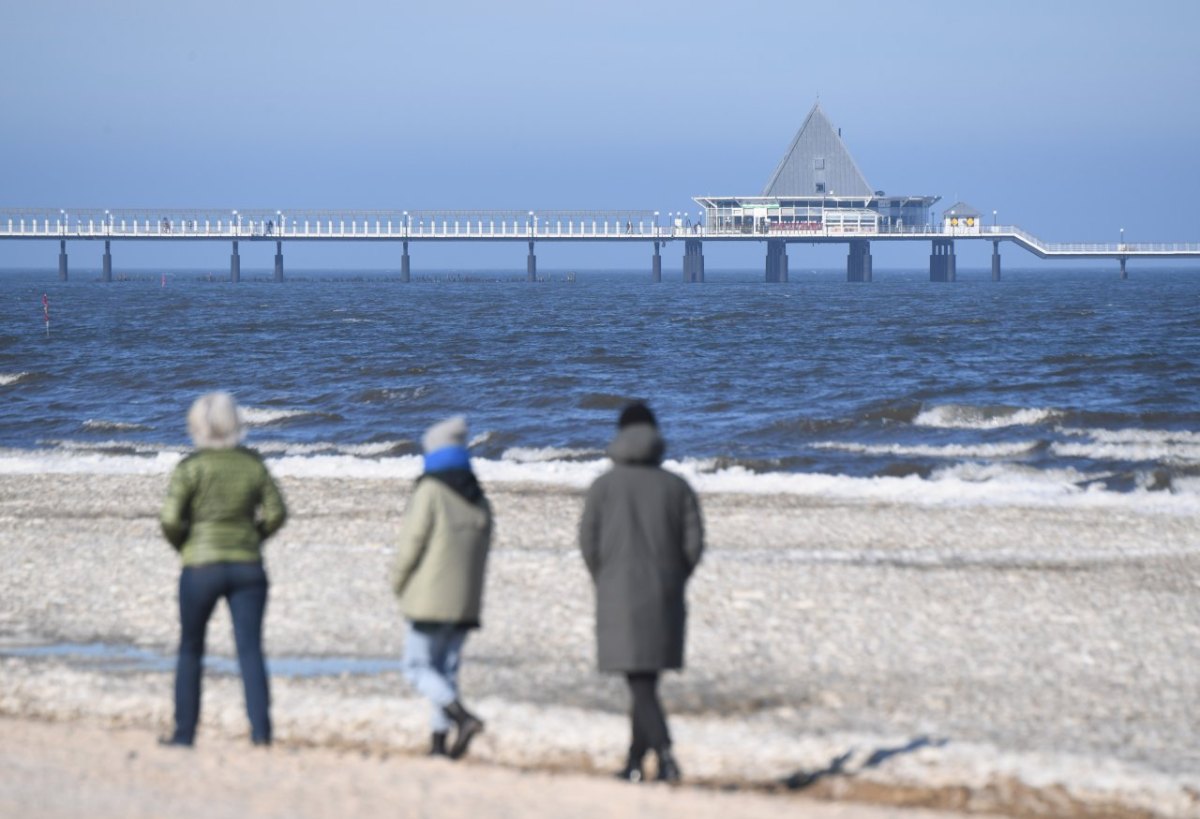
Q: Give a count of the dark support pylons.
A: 13